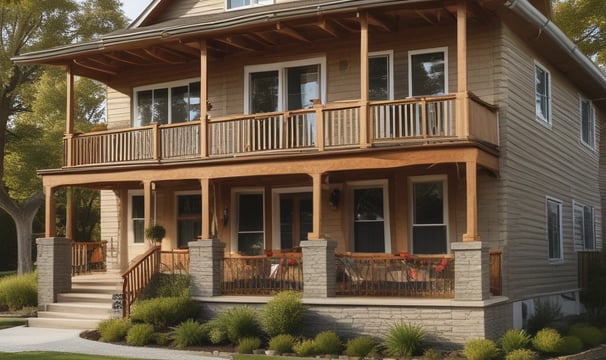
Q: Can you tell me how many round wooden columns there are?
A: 0